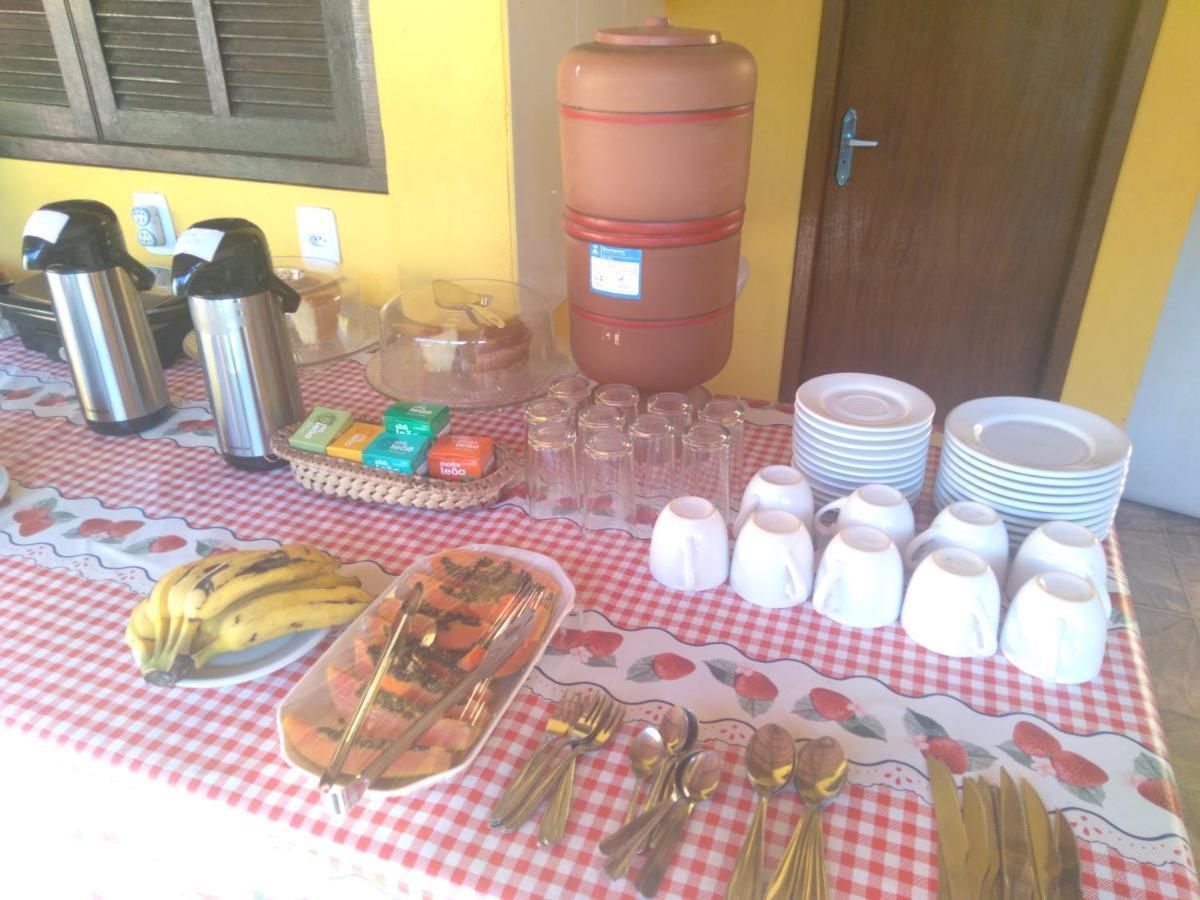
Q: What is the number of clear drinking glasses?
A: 10